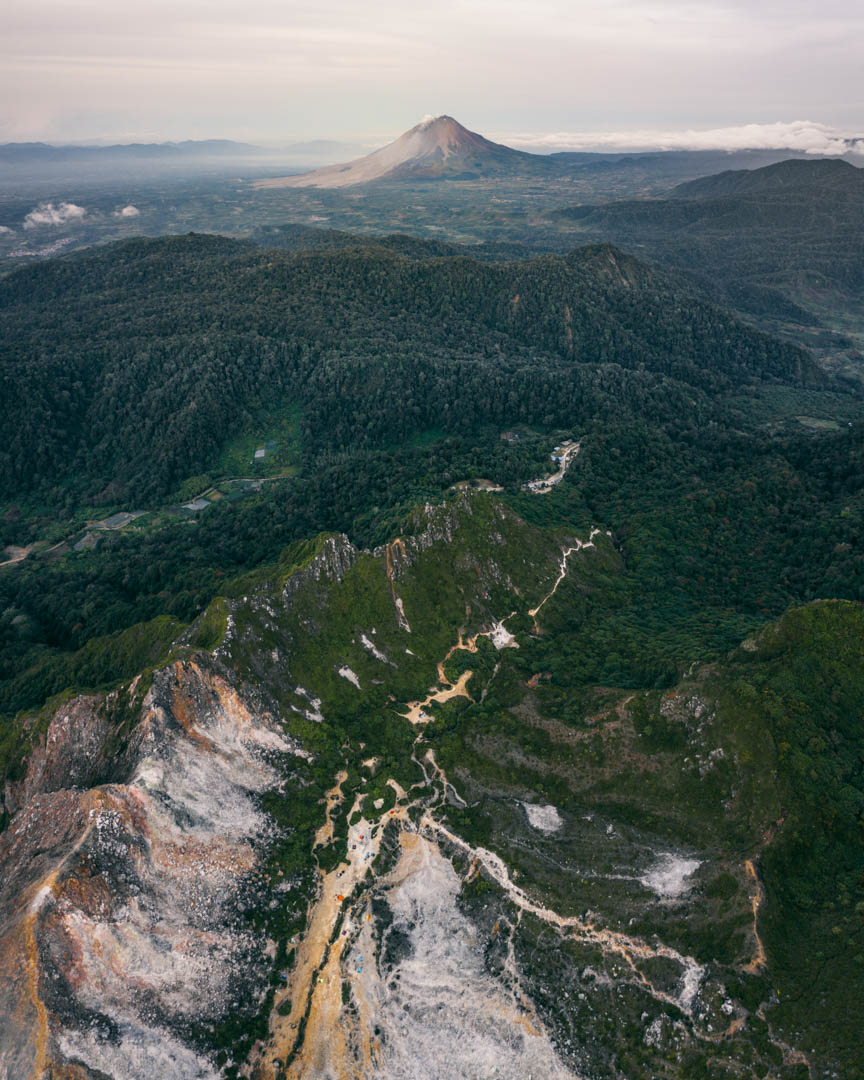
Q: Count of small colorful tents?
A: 12